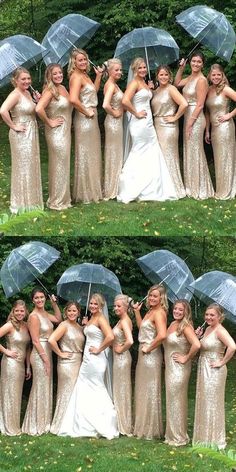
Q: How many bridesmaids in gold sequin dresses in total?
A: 7